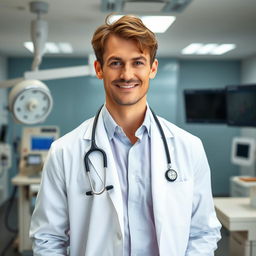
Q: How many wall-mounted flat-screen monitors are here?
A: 2